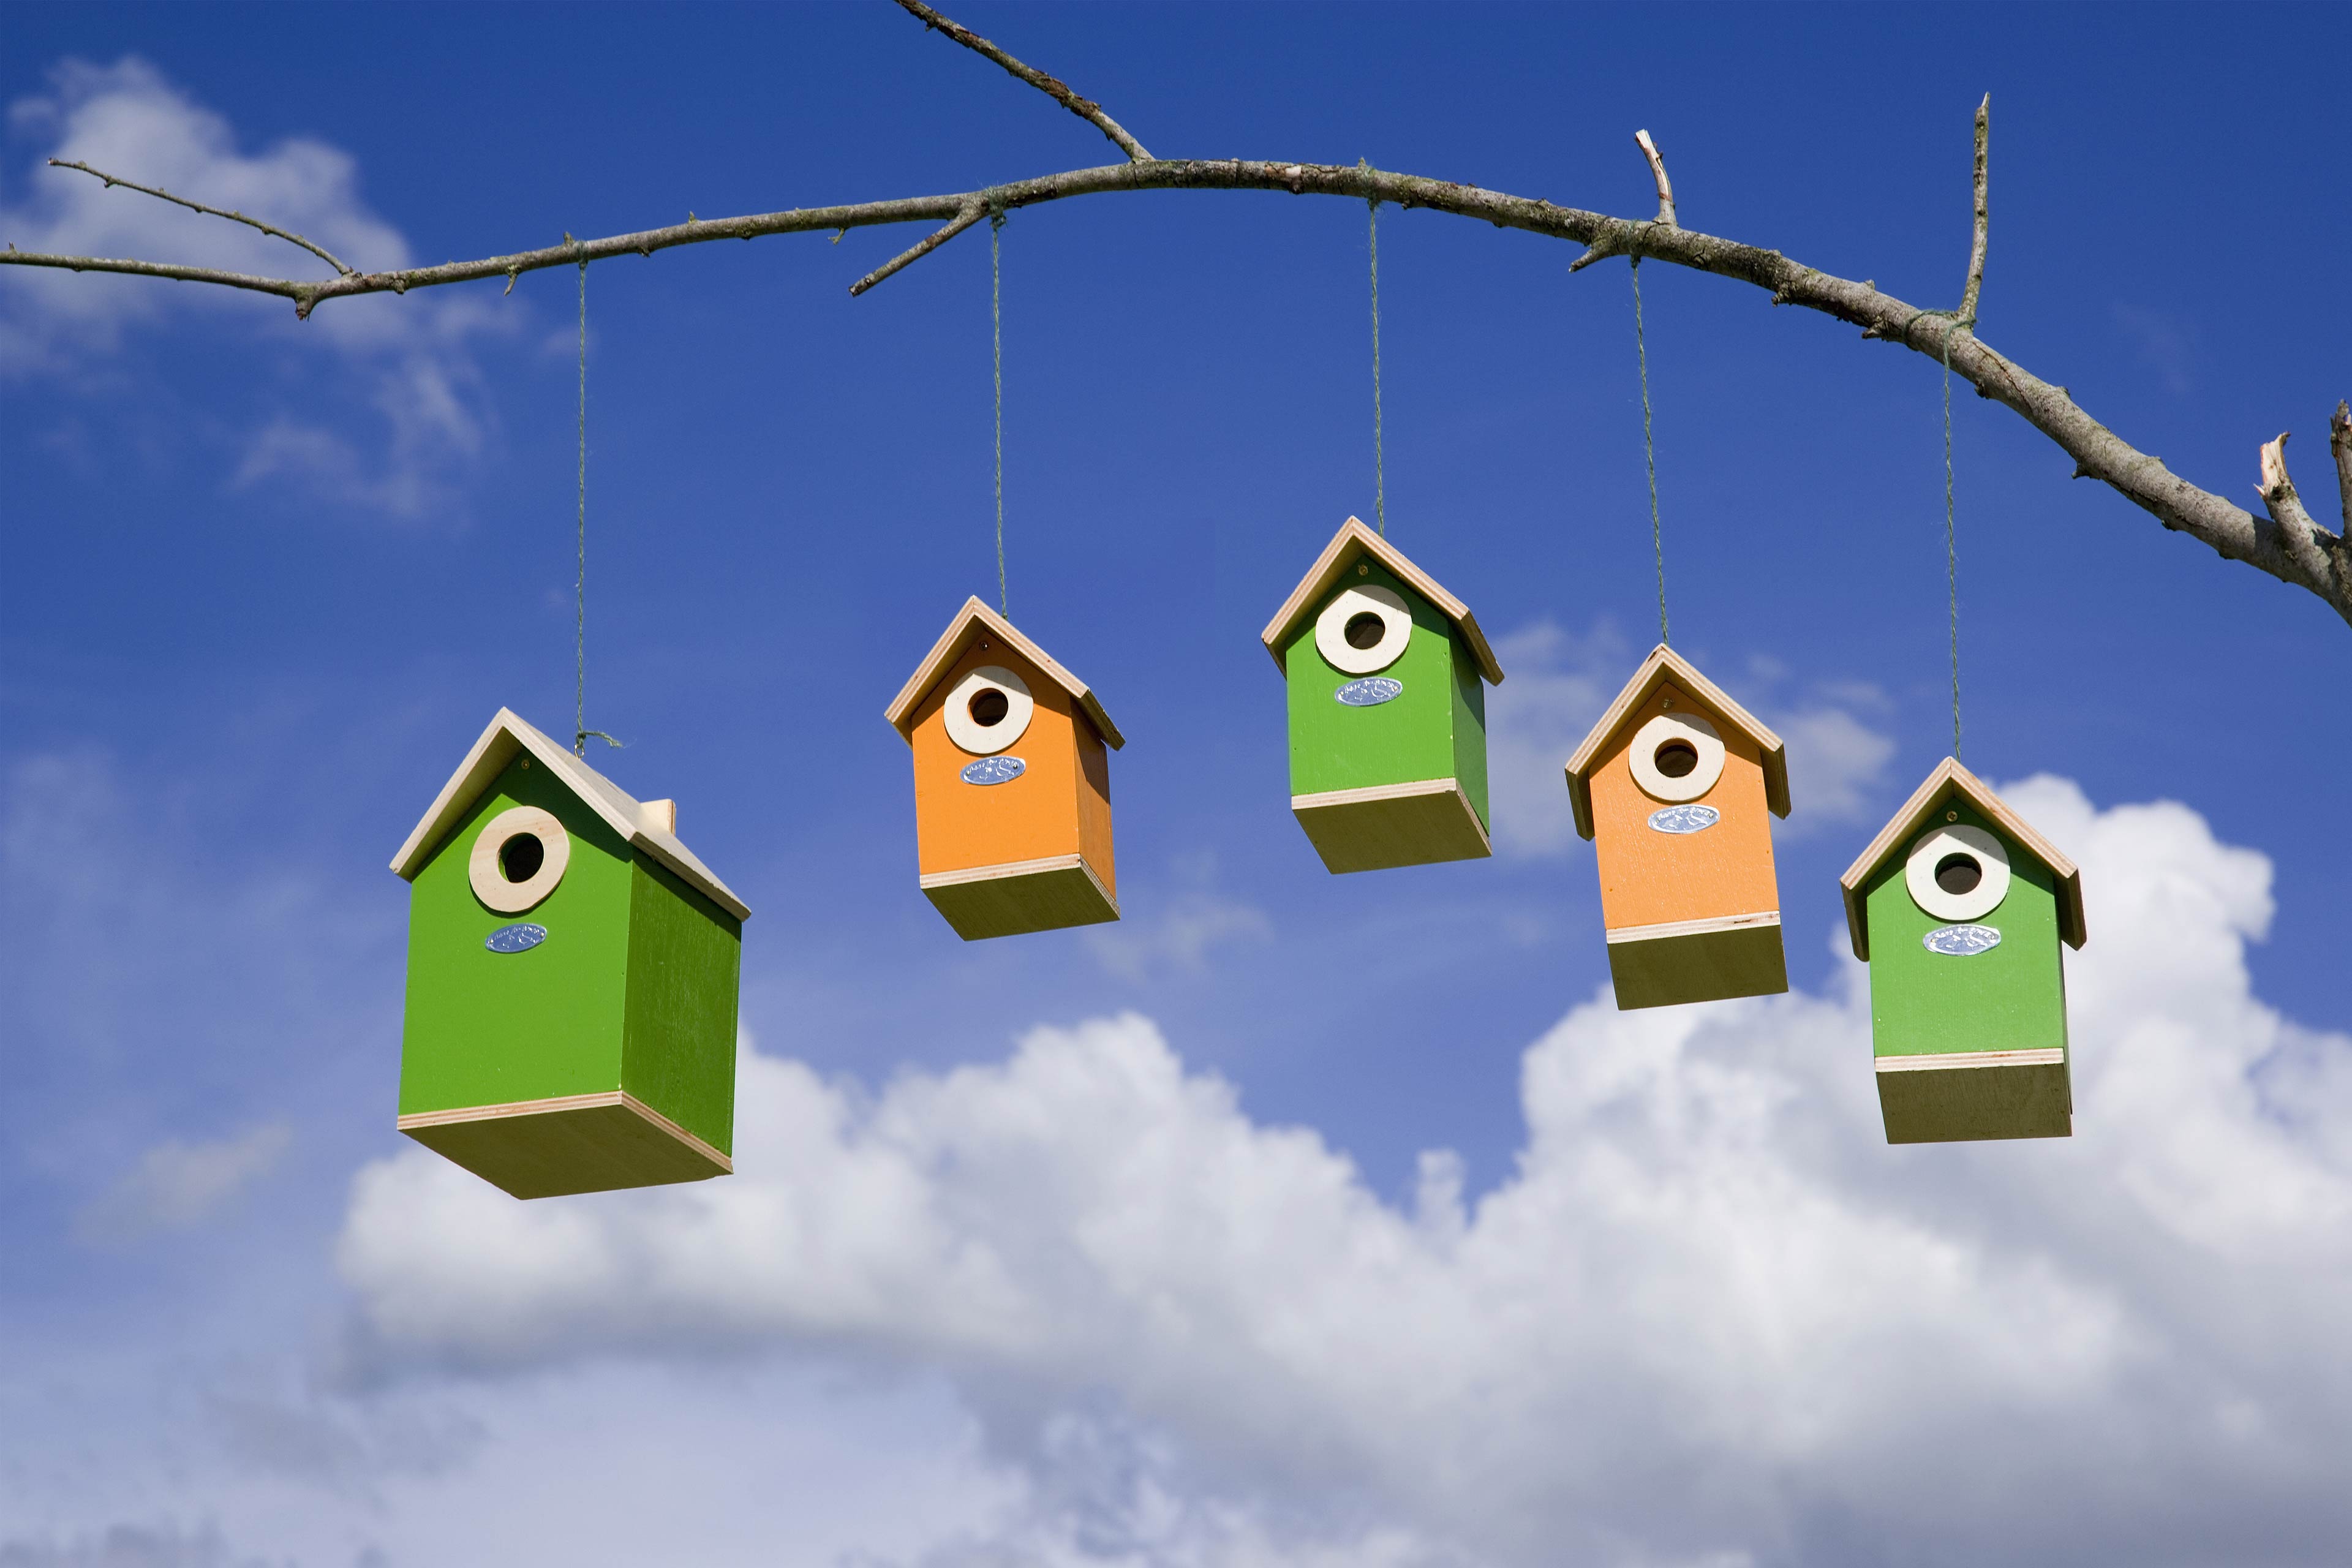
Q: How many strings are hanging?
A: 5